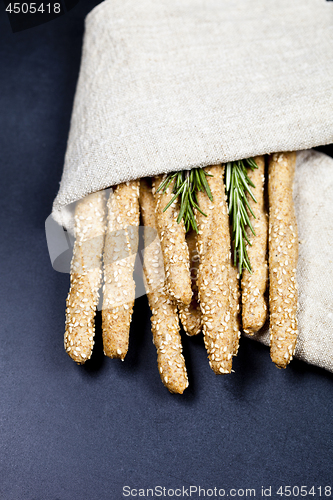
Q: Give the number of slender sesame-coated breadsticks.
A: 9